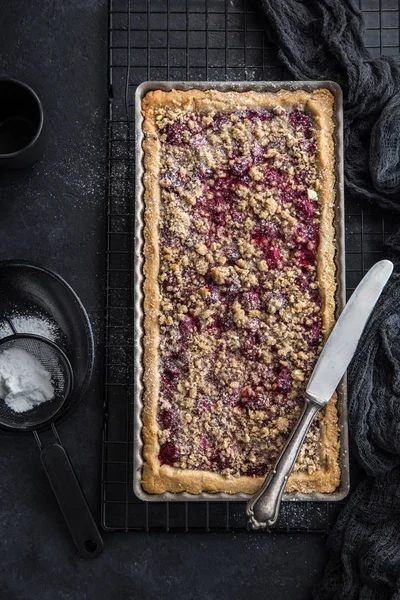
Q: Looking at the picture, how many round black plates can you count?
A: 1